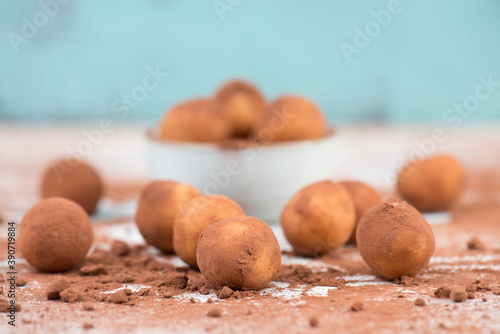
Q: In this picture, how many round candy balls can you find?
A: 12